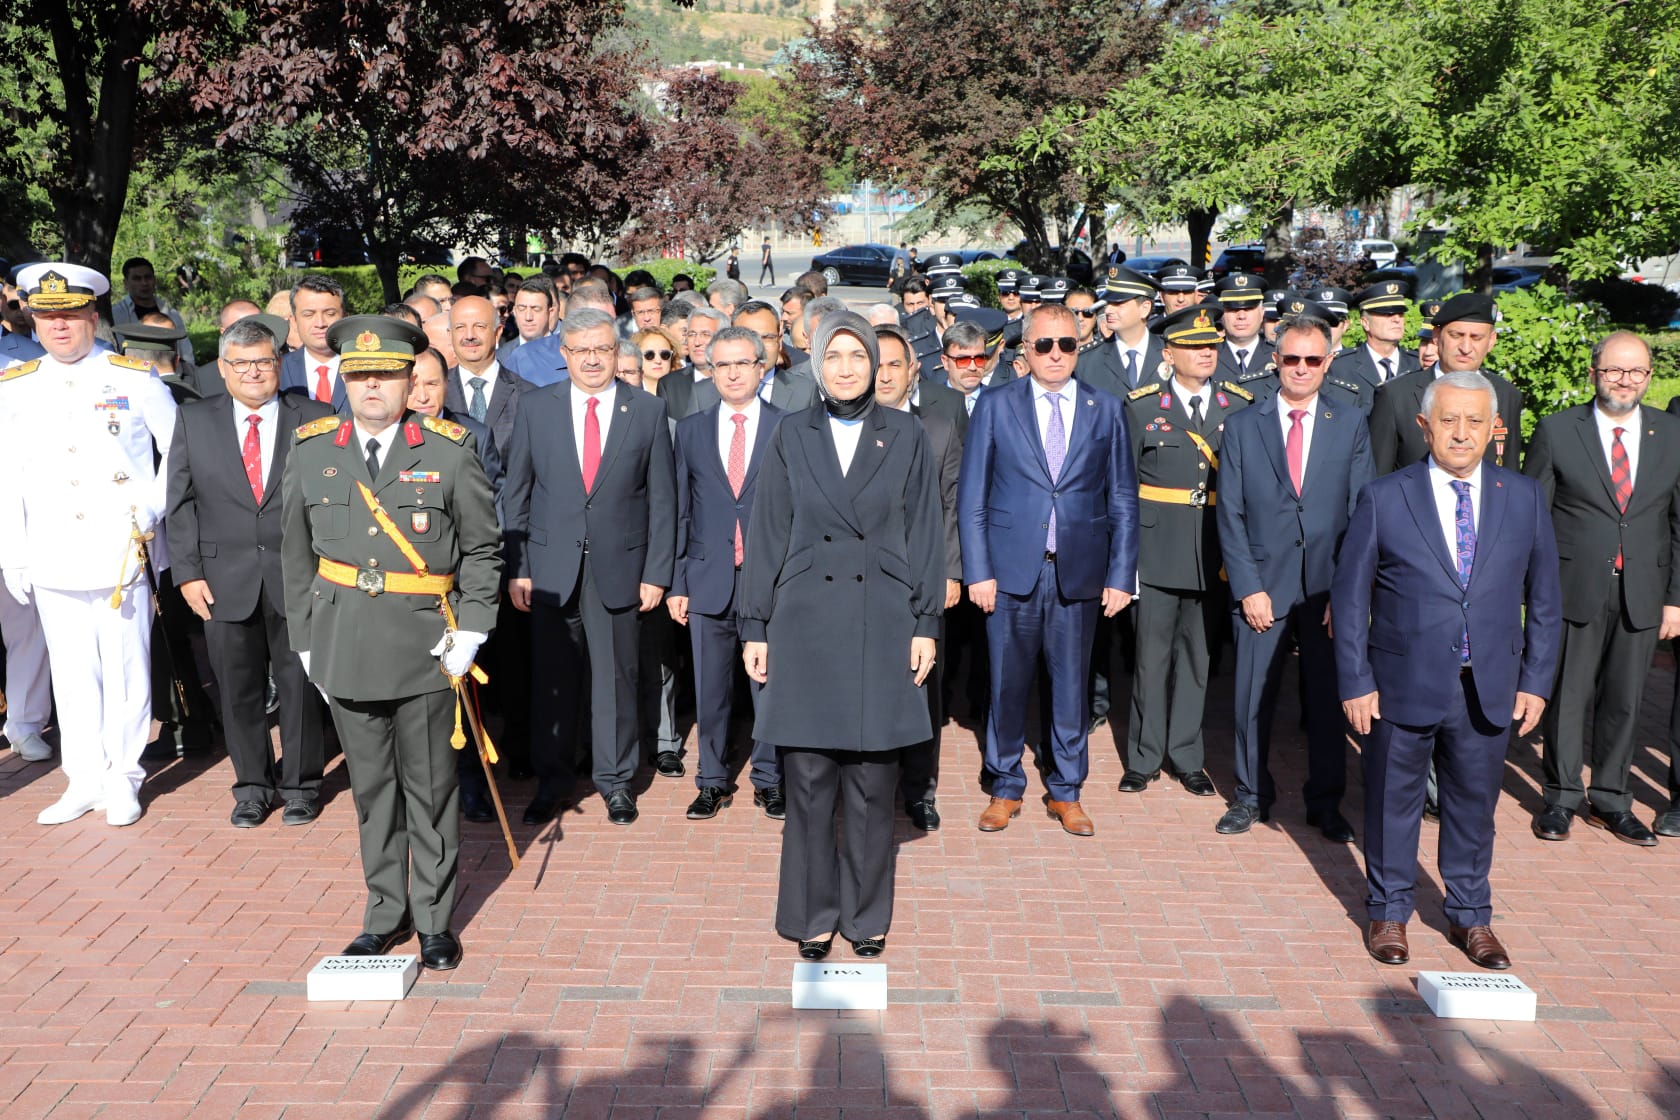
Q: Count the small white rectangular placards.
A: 3